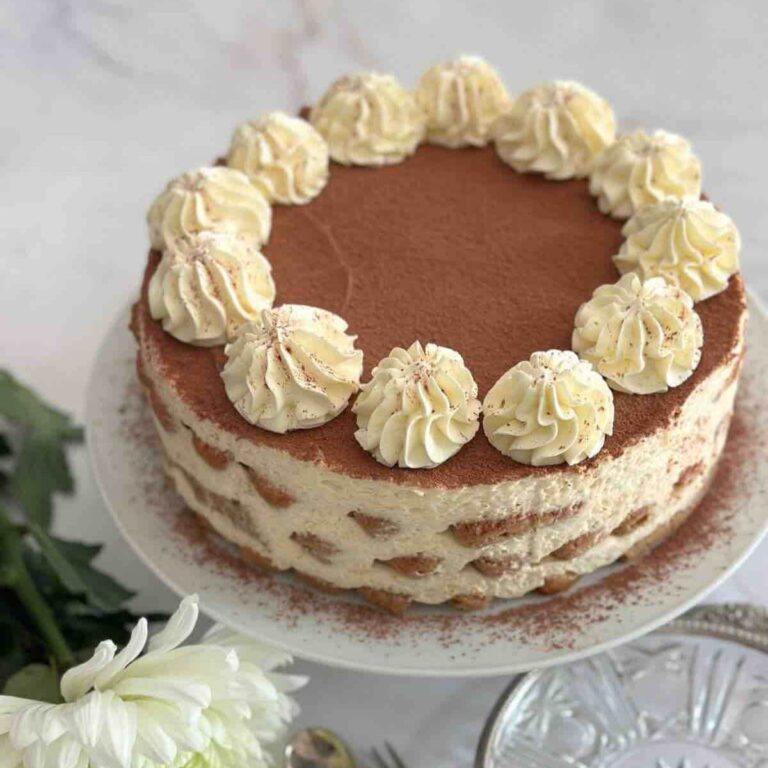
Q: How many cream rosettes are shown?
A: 12